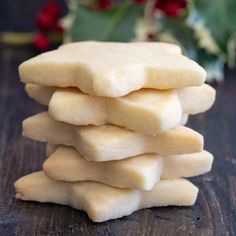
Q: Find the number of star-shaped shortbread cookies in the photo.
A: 5